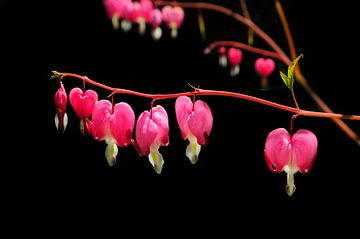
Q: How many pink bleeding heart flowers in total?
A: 14